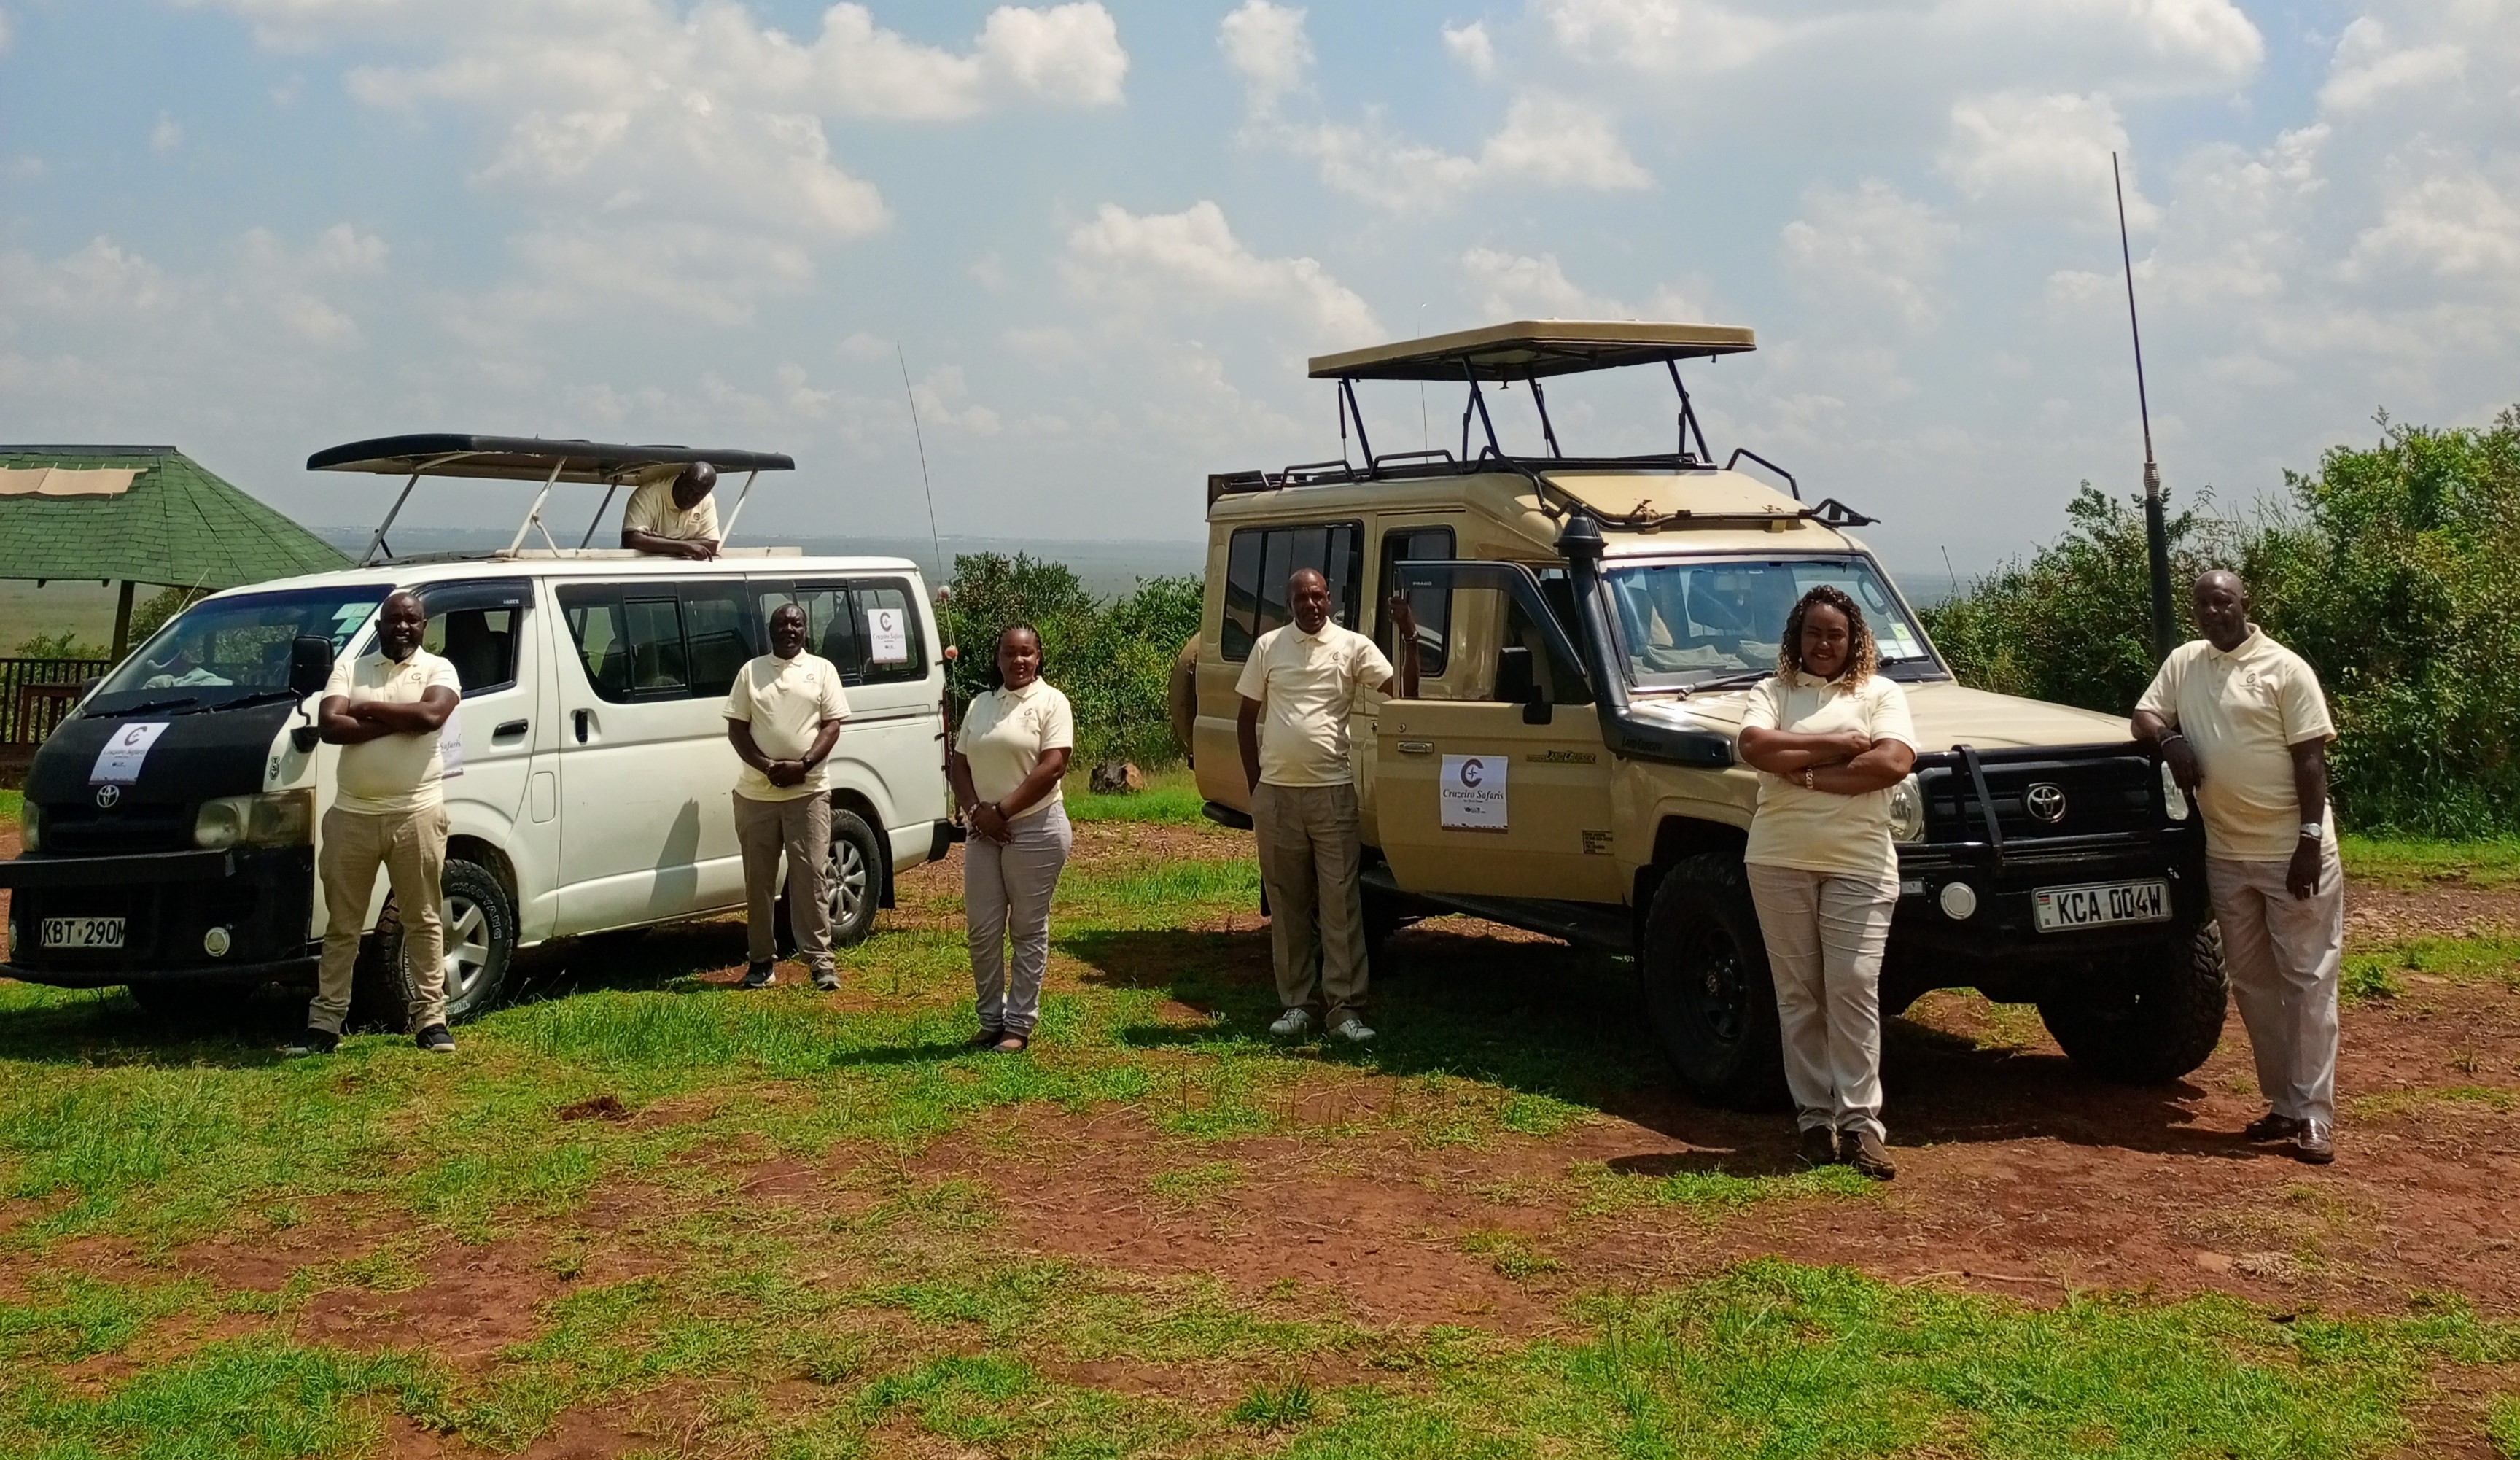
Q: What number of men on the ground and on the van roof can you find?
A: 5